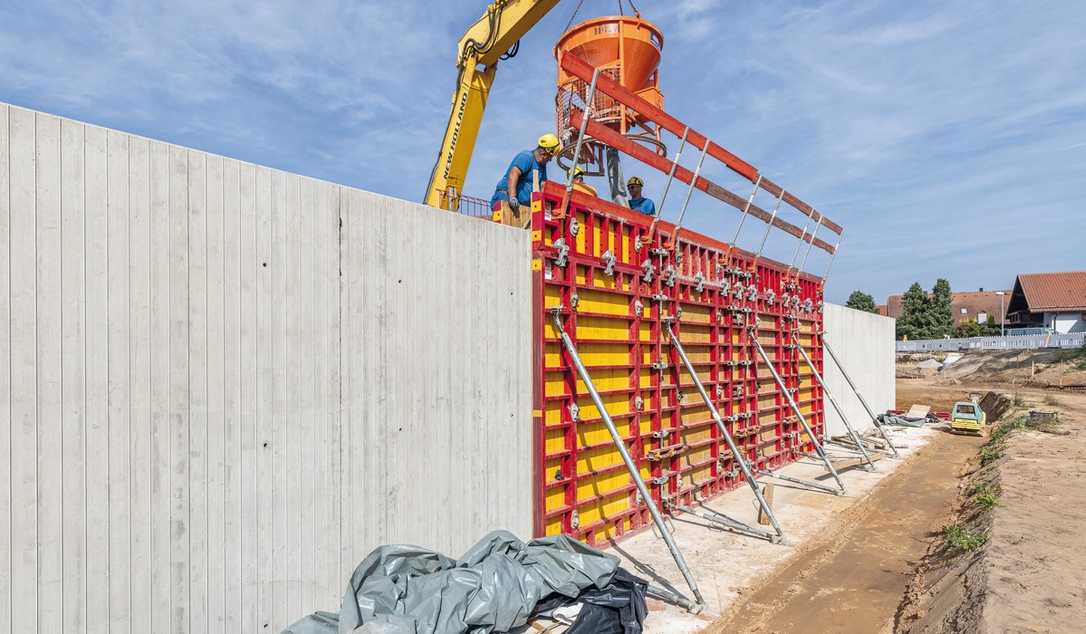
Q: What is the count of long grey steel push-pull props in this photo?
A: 5